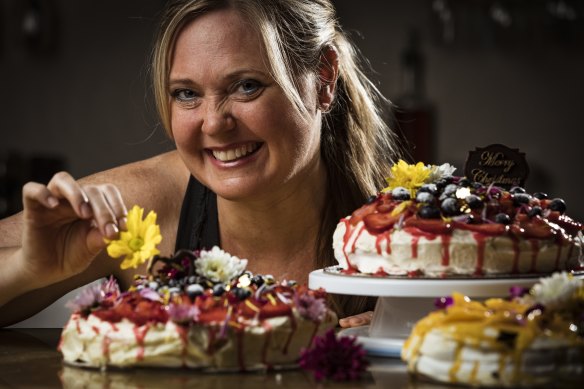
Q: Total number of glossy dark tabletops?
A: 1